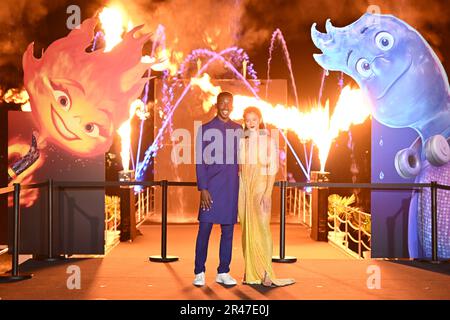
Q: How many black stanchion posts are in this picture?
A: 5